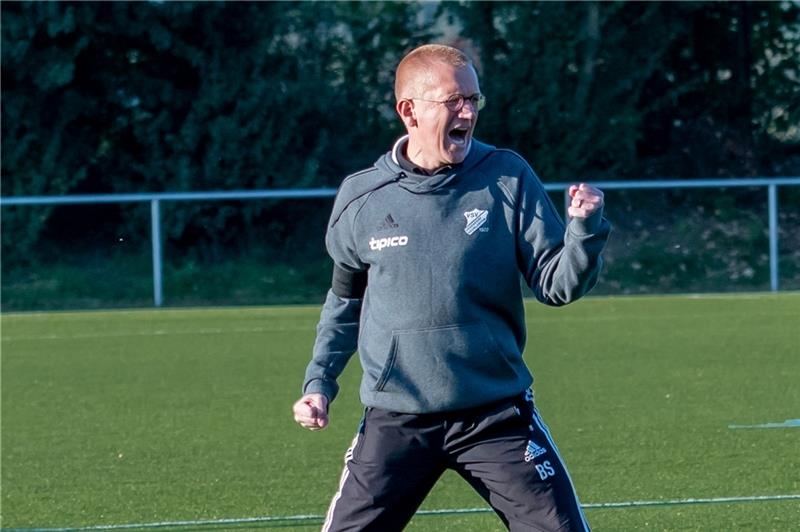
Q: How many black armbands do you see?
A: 1